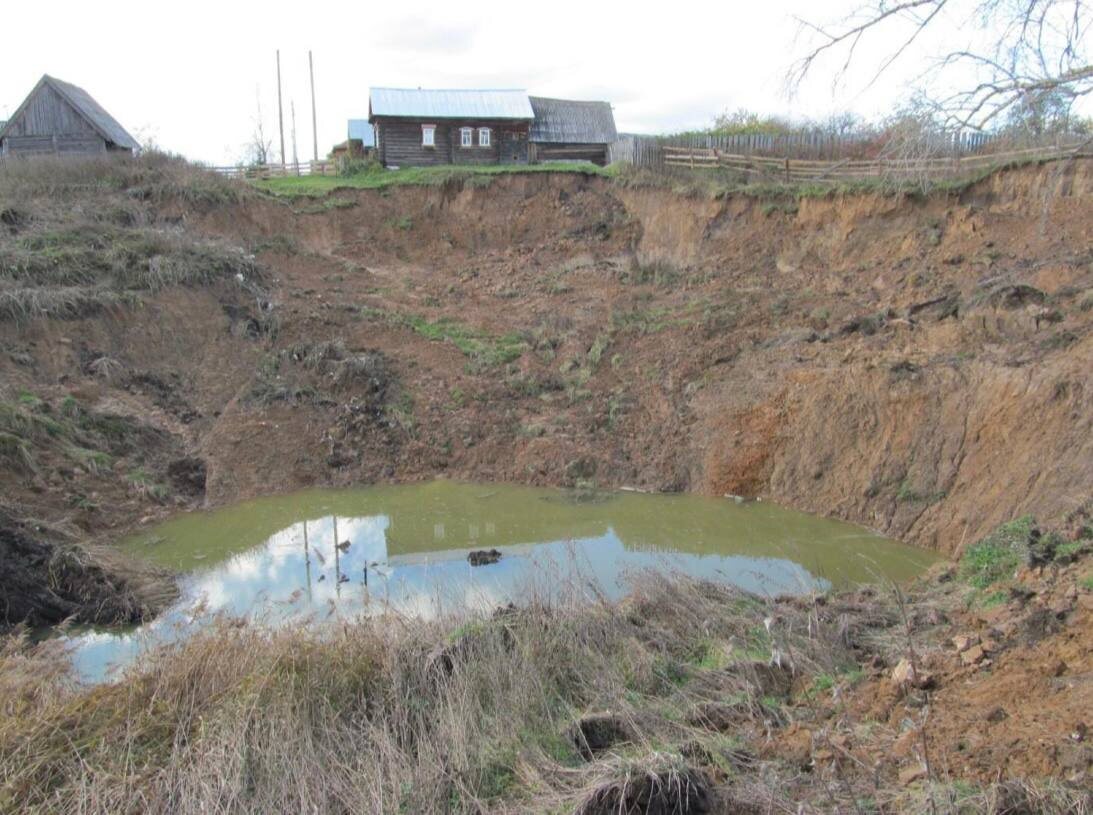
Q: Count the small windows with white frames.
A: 3